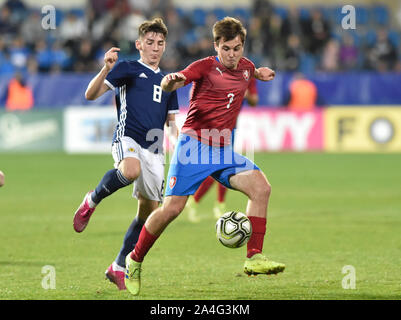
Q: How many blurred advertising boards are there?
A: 4